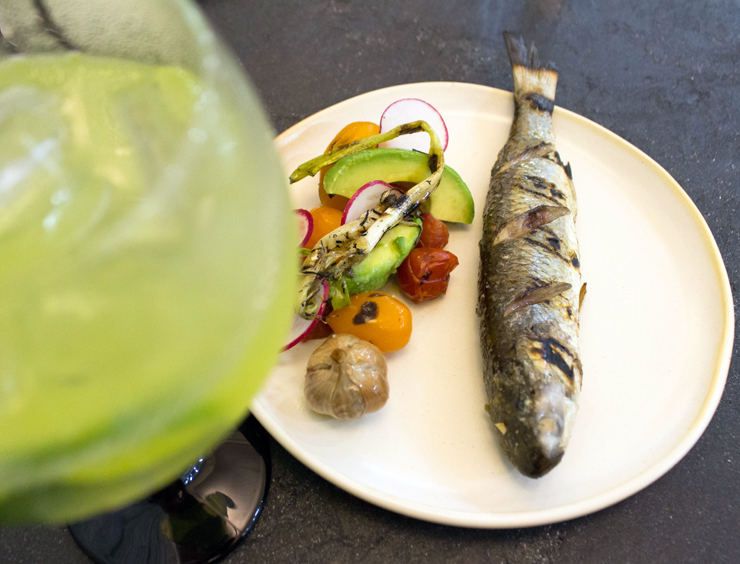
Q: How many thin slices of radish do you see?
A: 4